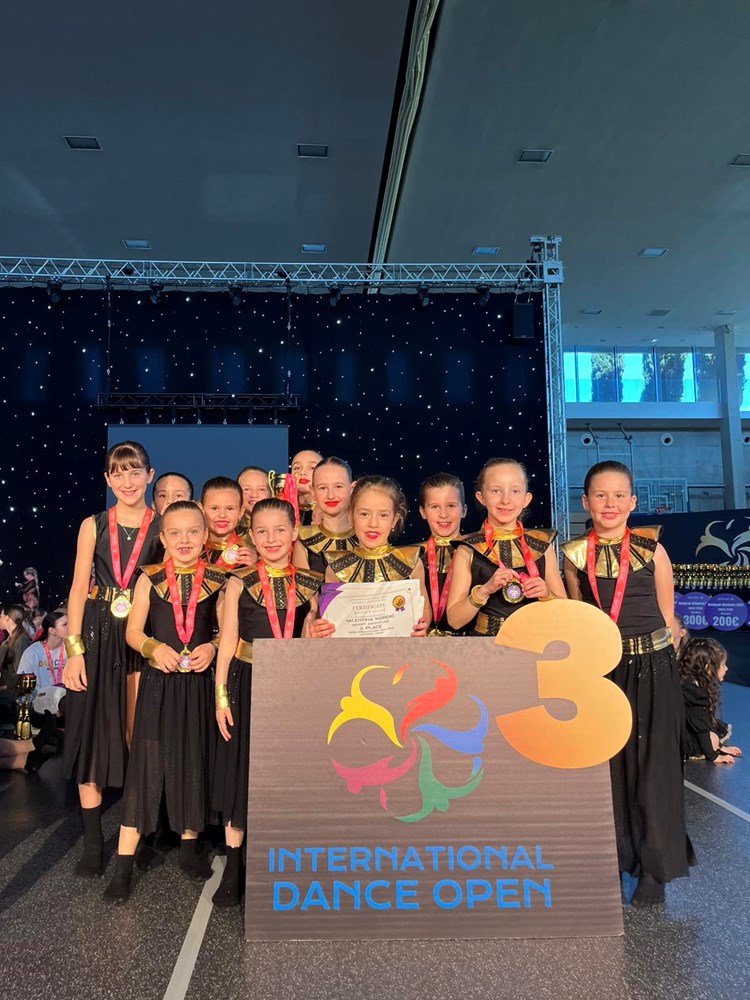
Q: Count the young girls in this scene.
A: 12